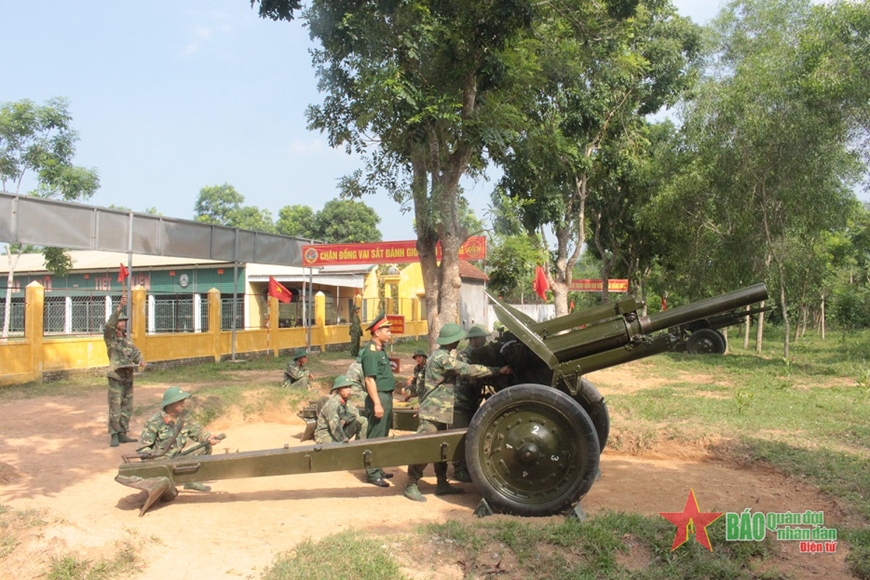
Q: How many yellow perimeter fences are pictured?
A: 1